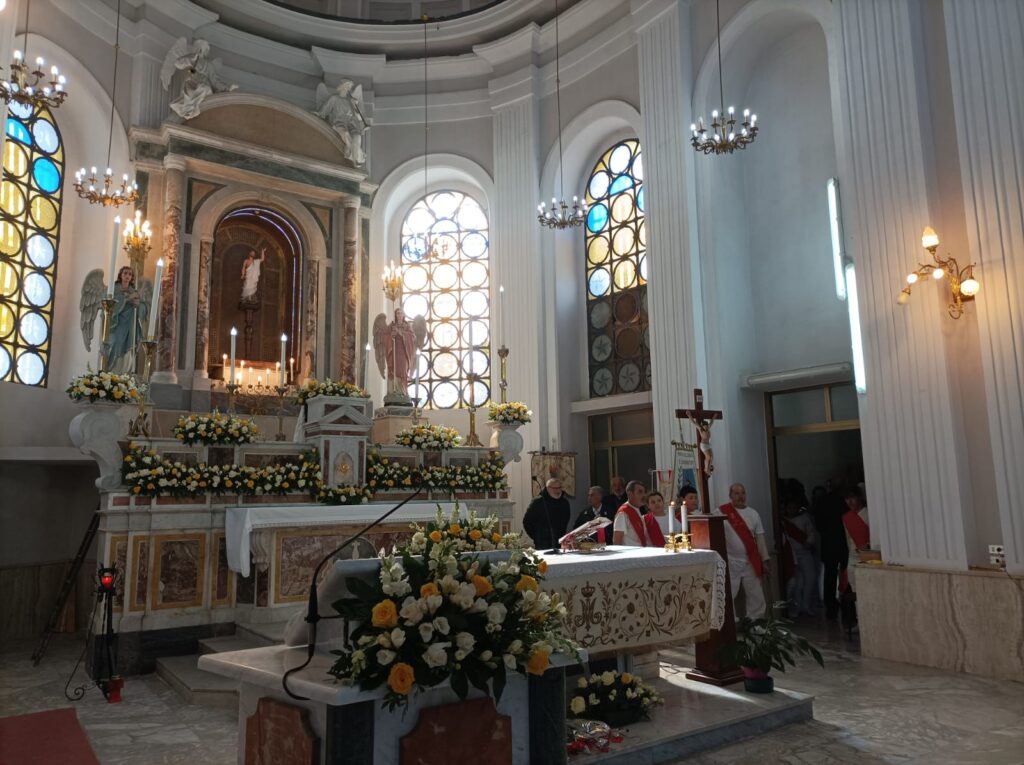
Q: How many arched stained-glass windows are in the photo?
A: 3